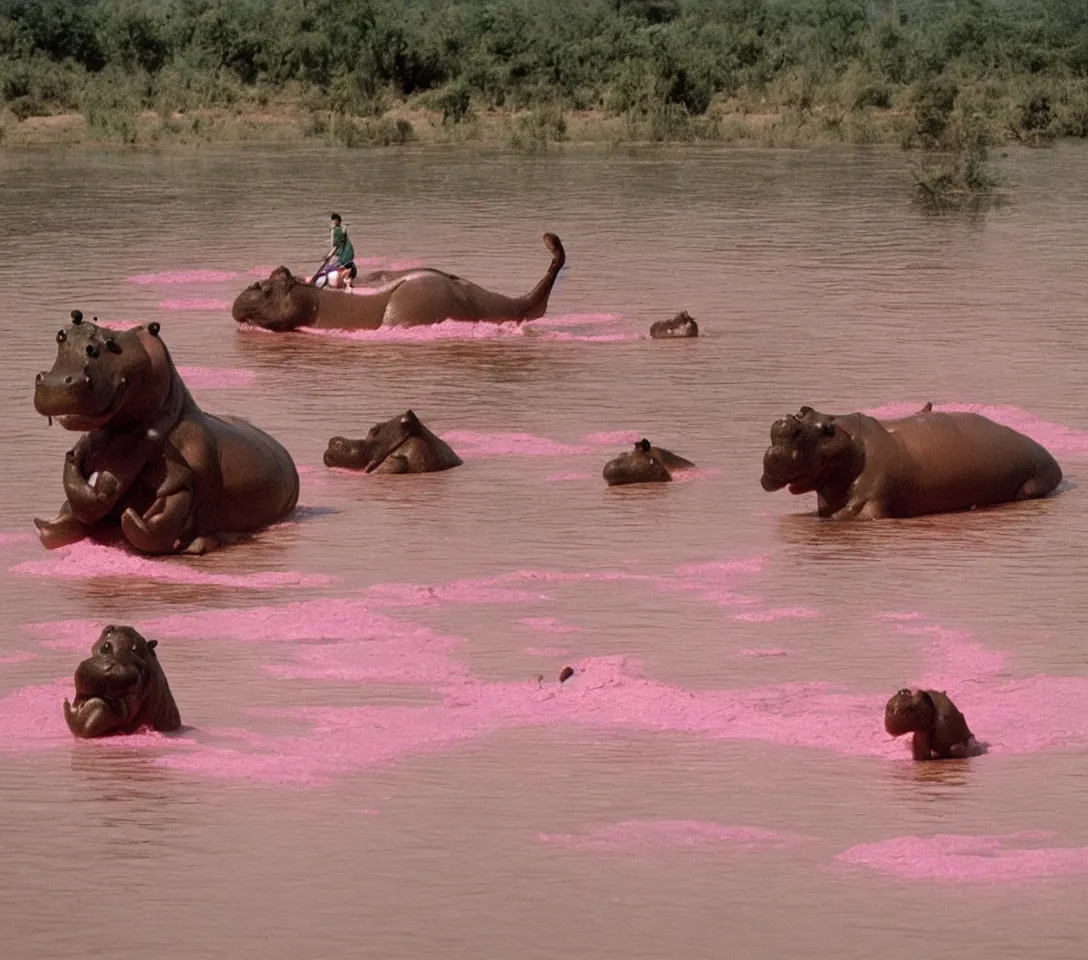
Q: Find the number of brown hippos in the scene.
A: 8